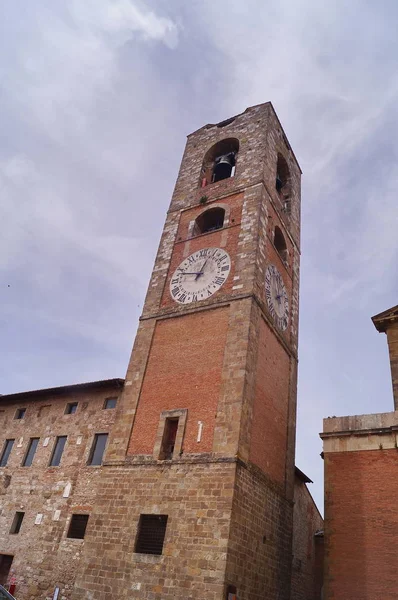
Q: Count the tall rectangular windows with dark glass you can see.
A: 4